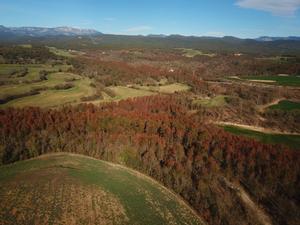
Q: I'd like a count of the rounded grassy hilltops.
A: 1